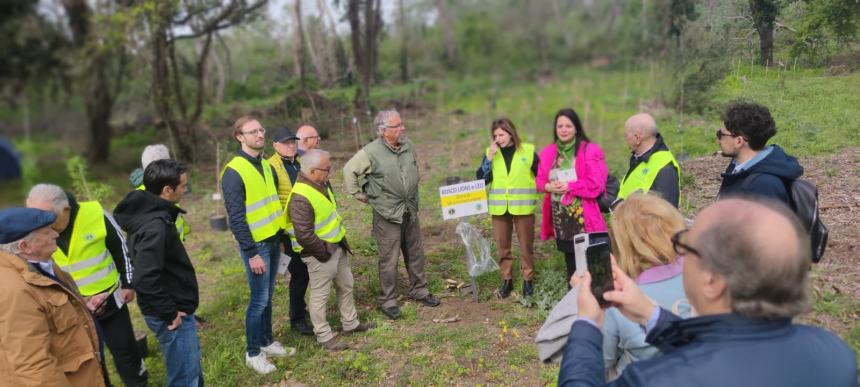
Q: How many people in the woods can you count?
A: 15